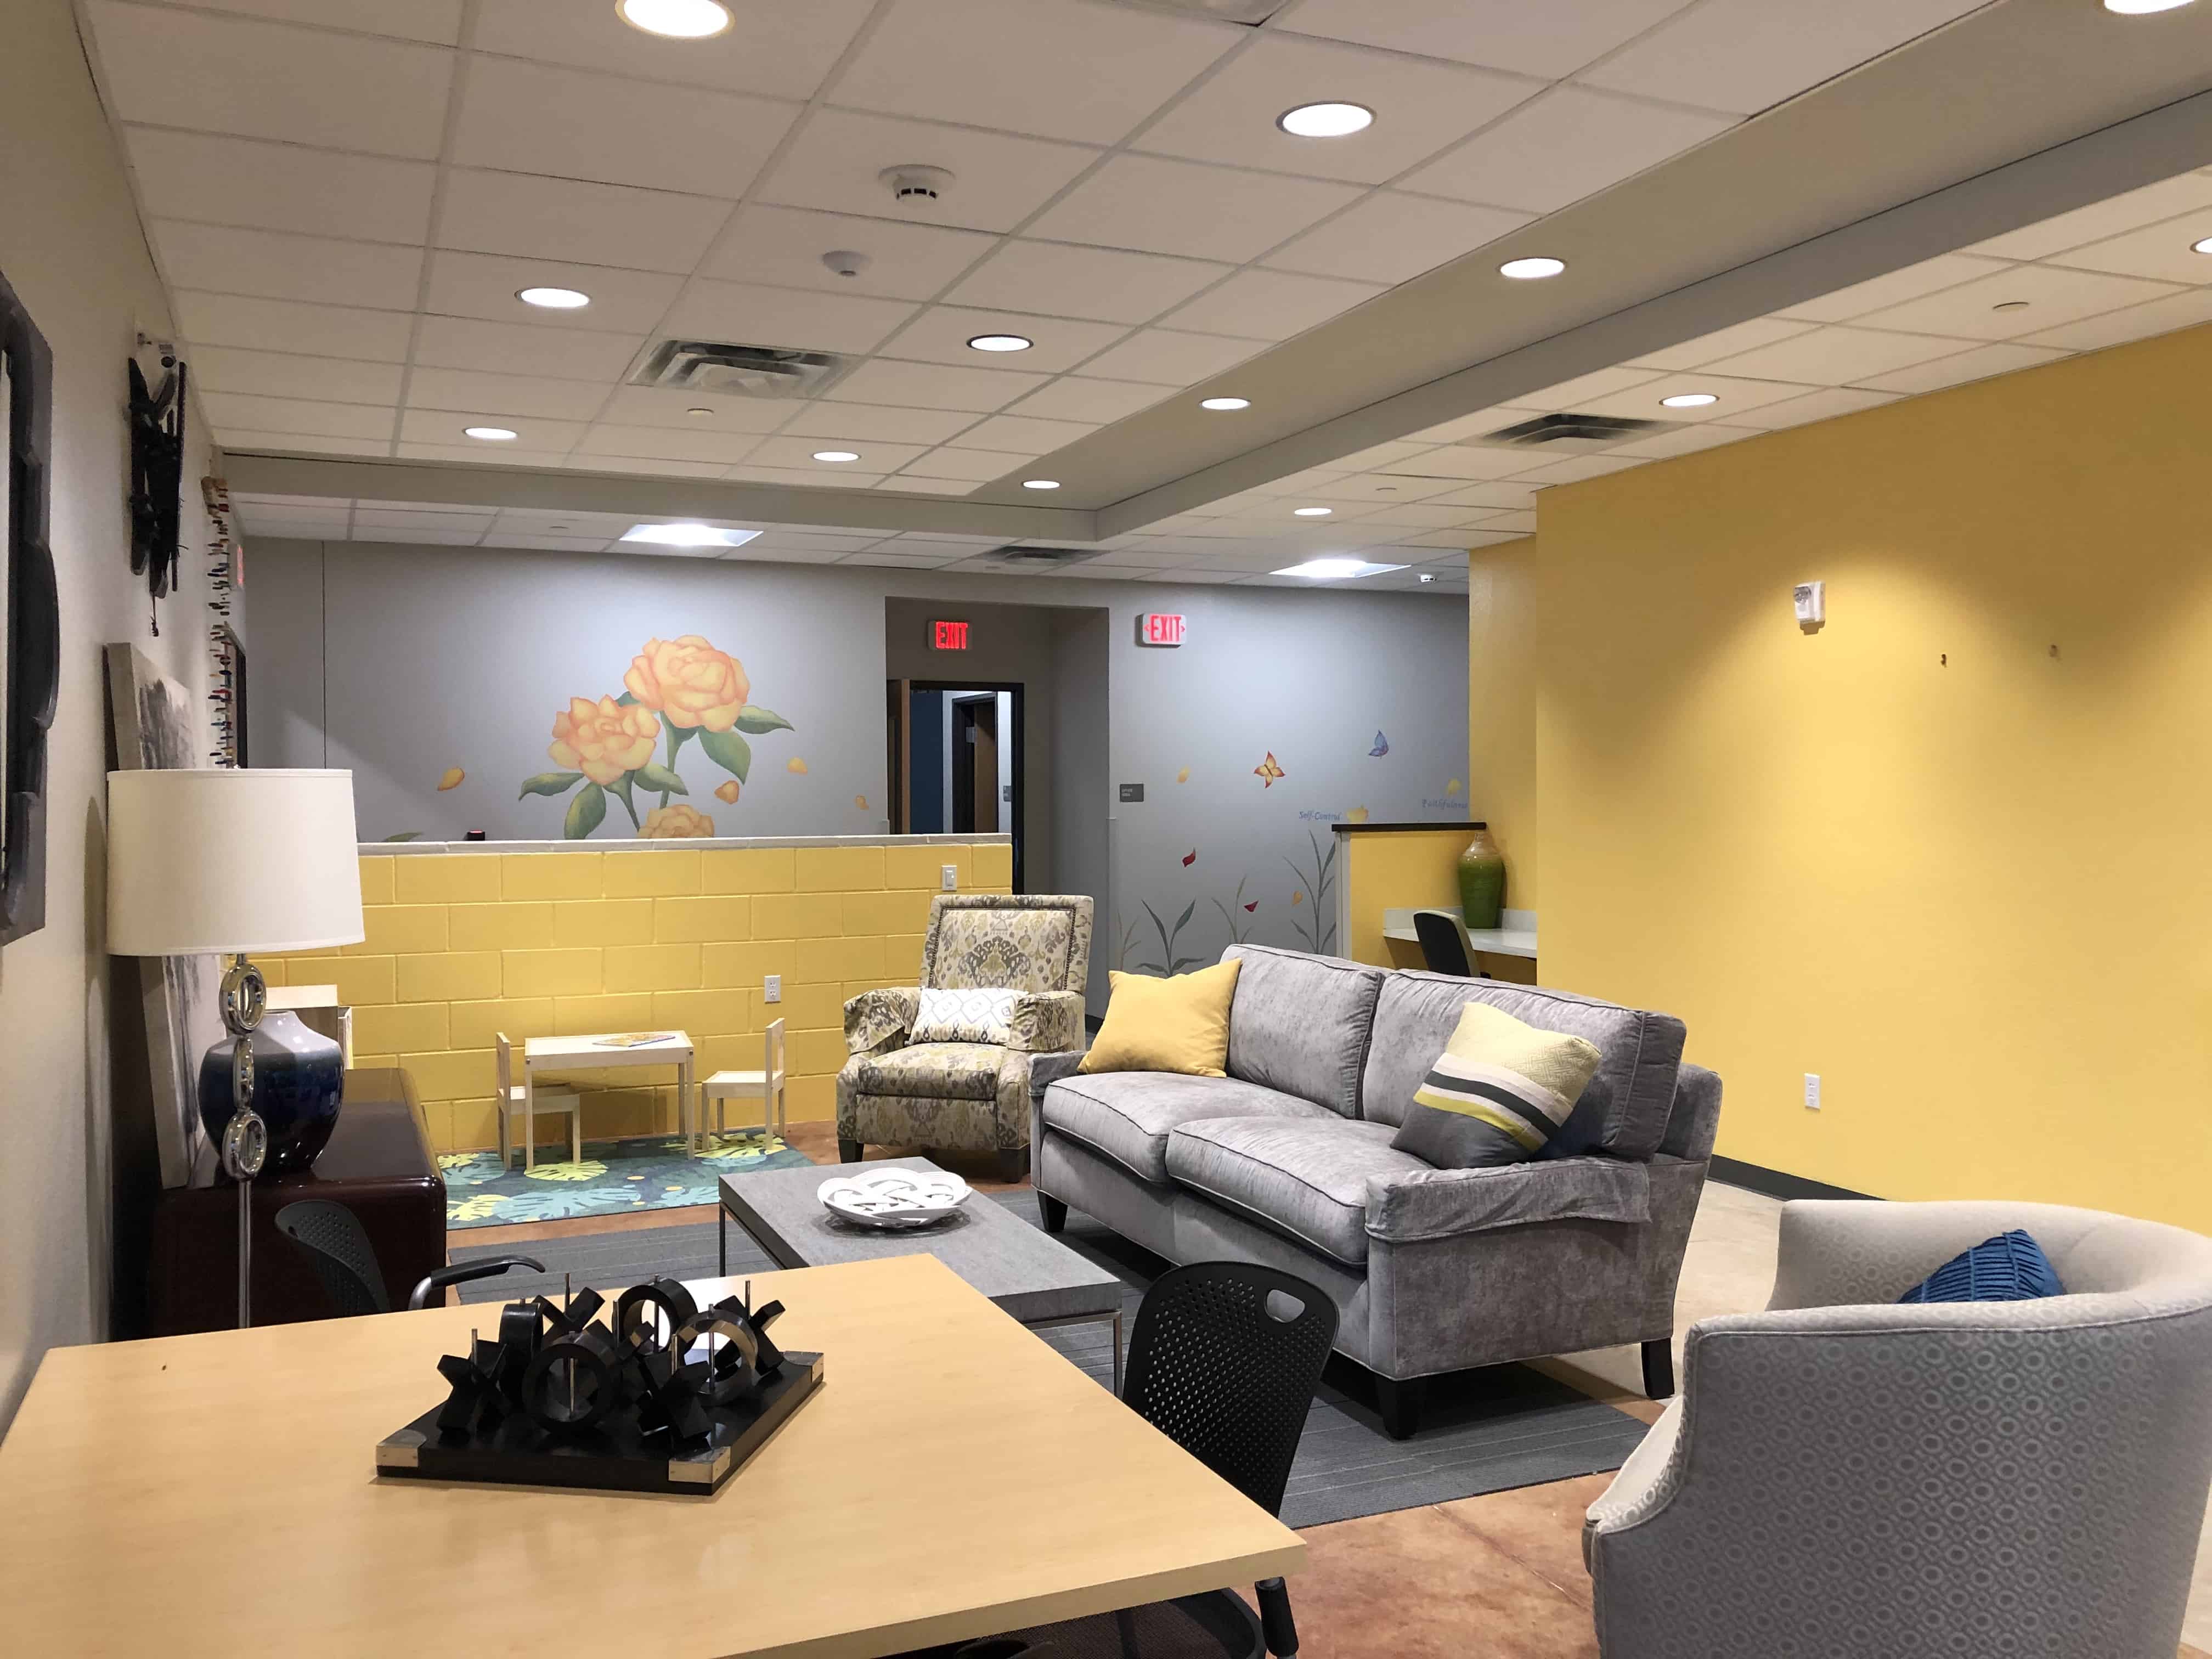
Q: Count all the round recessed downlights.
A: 13